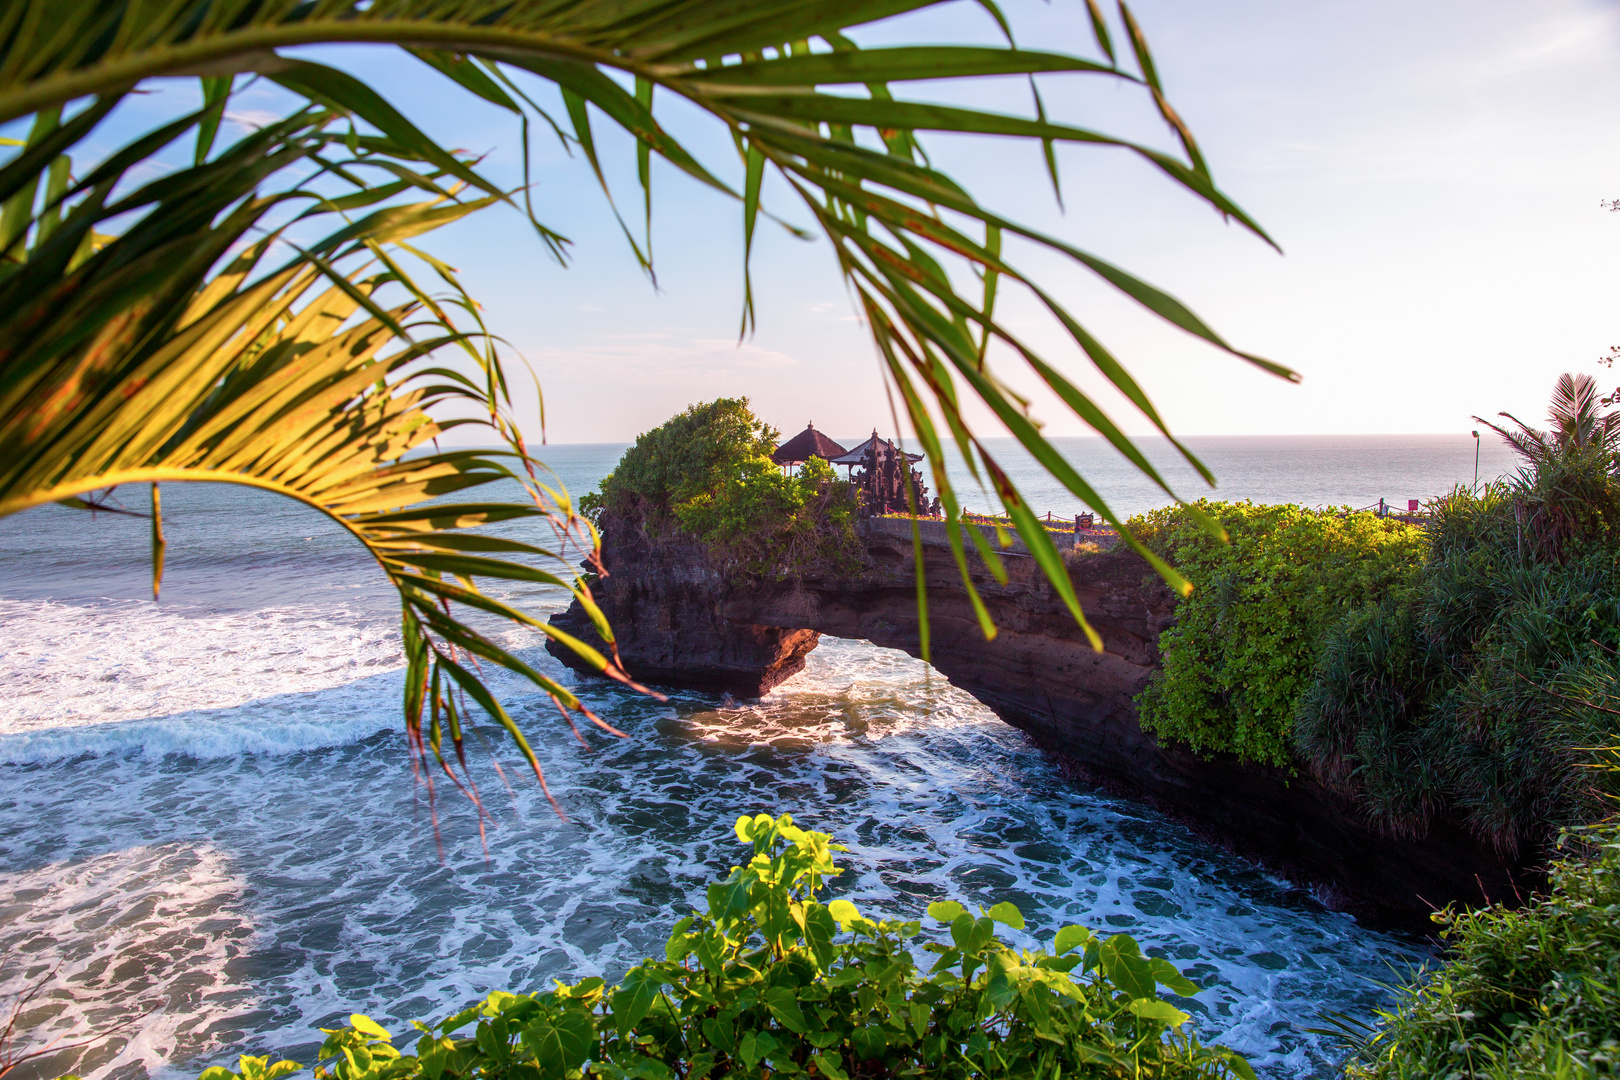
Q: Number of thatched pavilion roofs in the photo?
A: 2